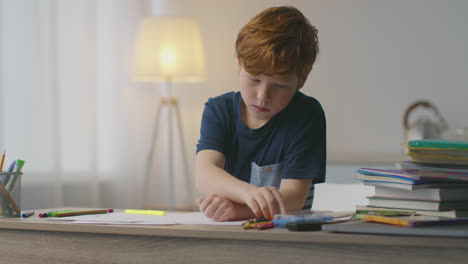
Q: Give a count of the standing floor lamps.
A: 1